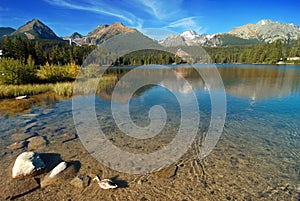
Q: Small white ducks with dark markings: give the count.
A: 1